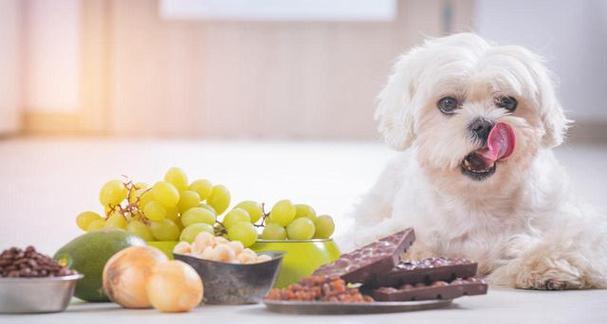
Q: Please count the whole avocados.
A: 1